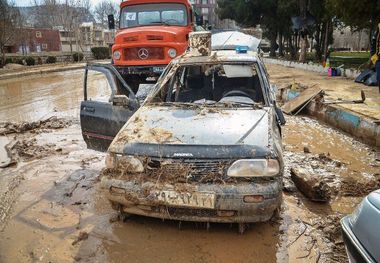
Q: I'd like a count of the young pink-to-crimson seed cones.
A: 0